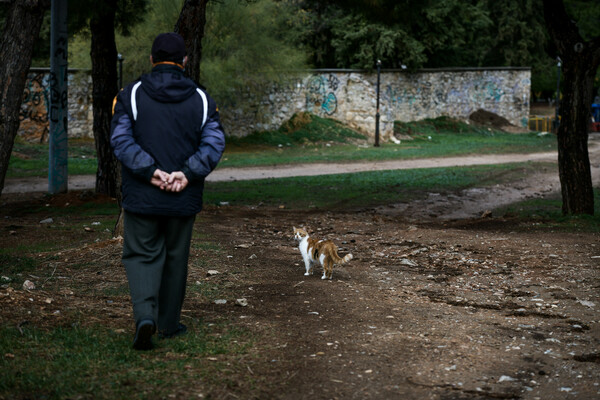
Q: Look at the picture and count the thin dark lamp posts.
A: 3